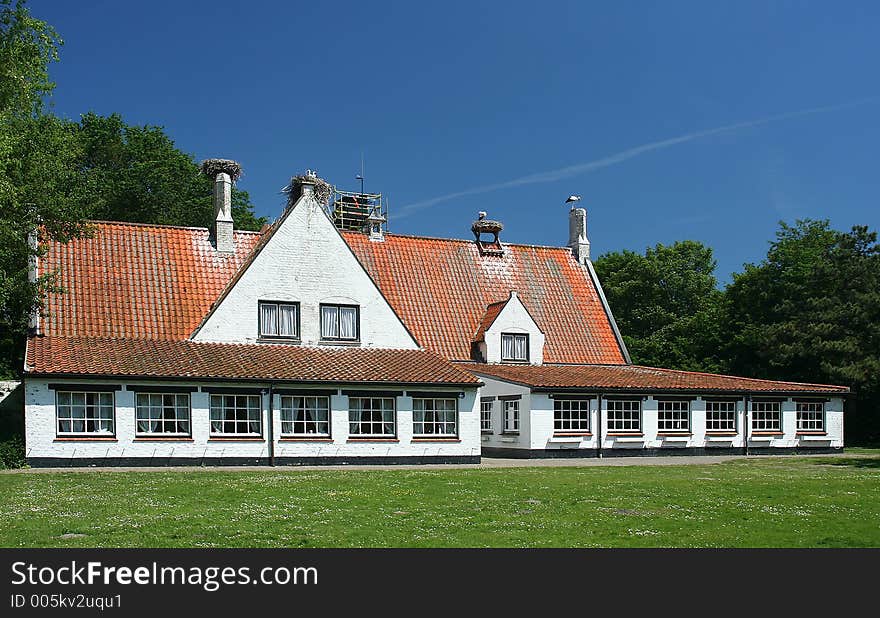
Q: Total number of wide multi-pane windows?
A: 12